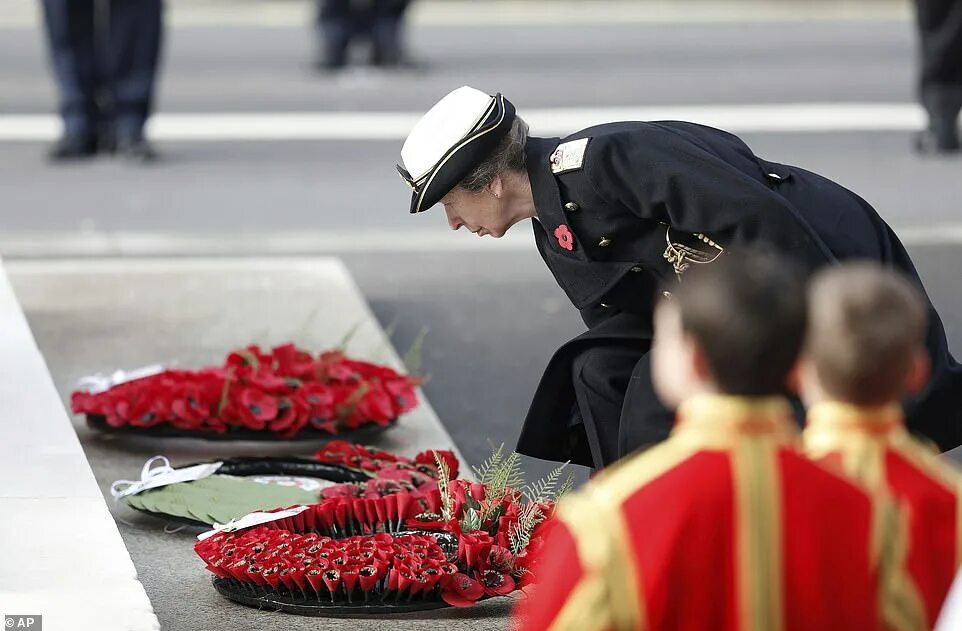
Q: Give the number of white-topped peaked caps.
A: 1